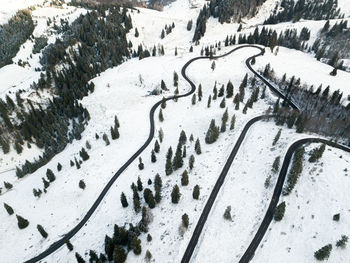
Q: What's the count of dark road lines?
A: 3